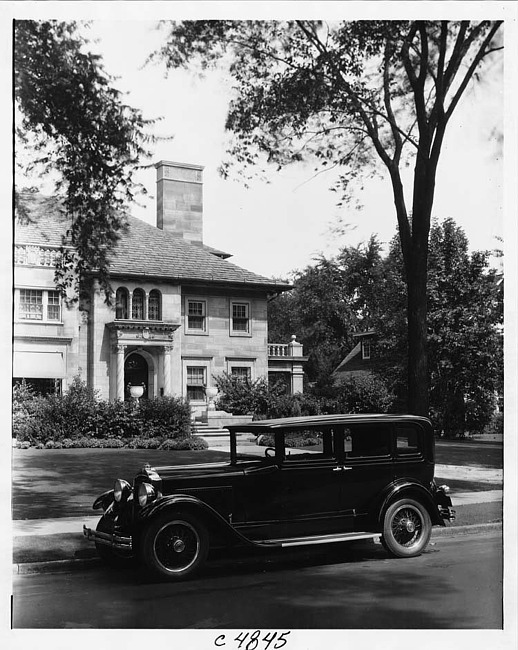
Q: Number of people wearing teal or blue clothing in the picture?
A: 0